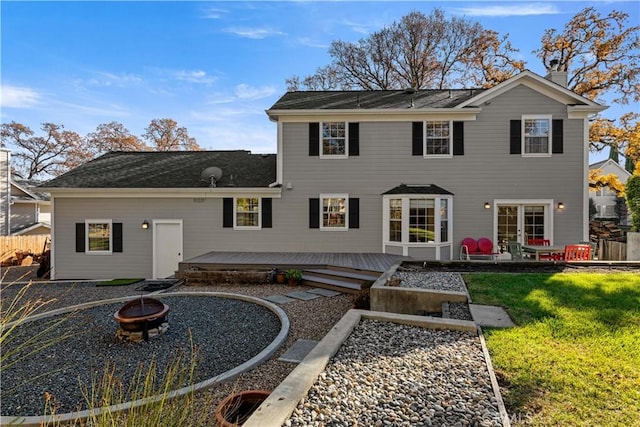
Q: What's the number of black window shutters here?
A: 12